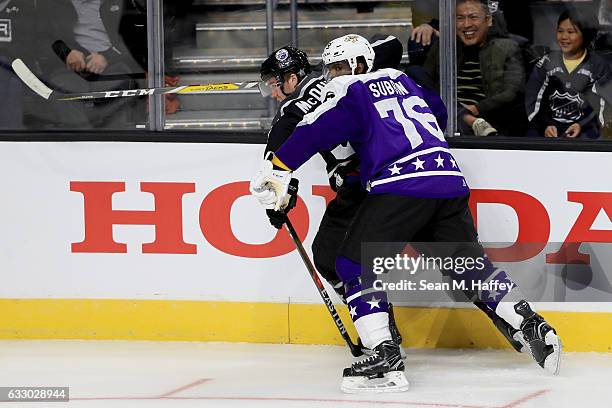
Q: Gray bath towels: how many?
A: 0